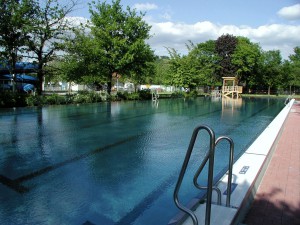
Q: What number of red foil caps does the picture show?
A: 0